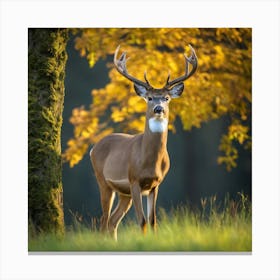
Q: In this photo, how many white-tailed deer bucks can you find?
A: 1